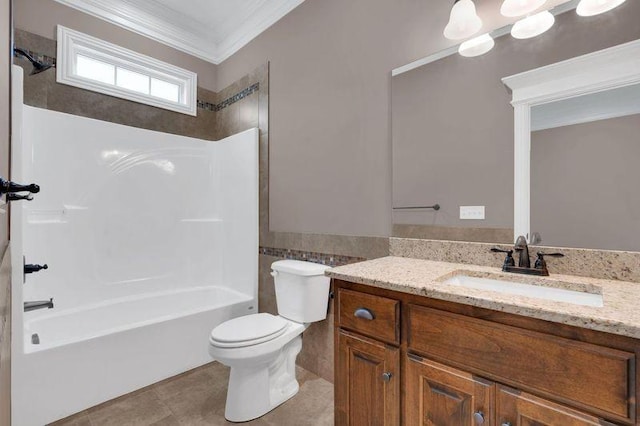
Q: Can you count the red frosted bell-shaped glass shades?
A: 0